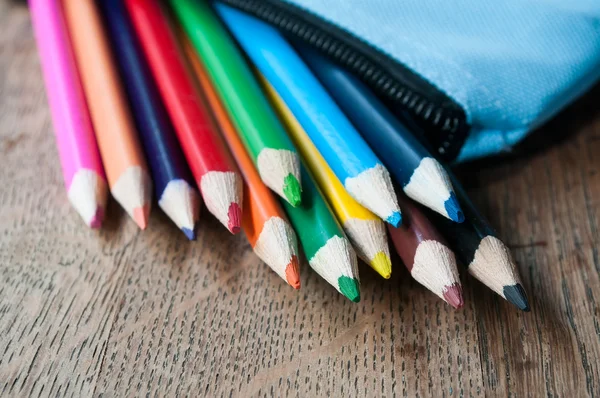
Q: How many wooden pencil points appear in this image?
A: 12